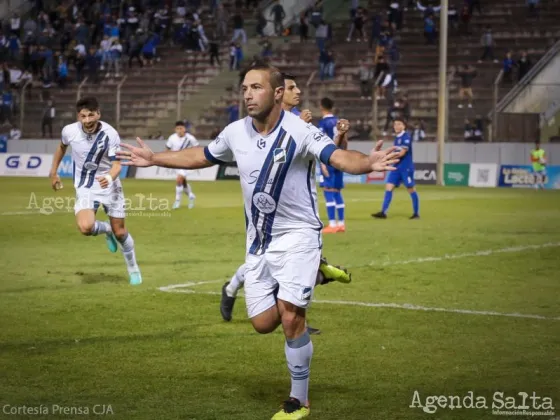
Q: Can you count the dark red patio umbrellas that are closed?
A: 0